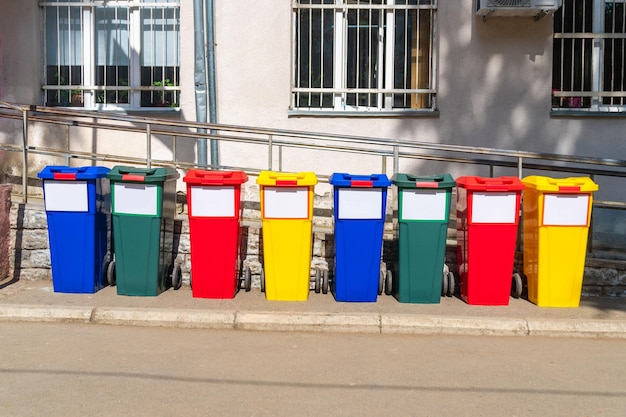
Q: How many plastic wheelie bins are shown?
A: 8